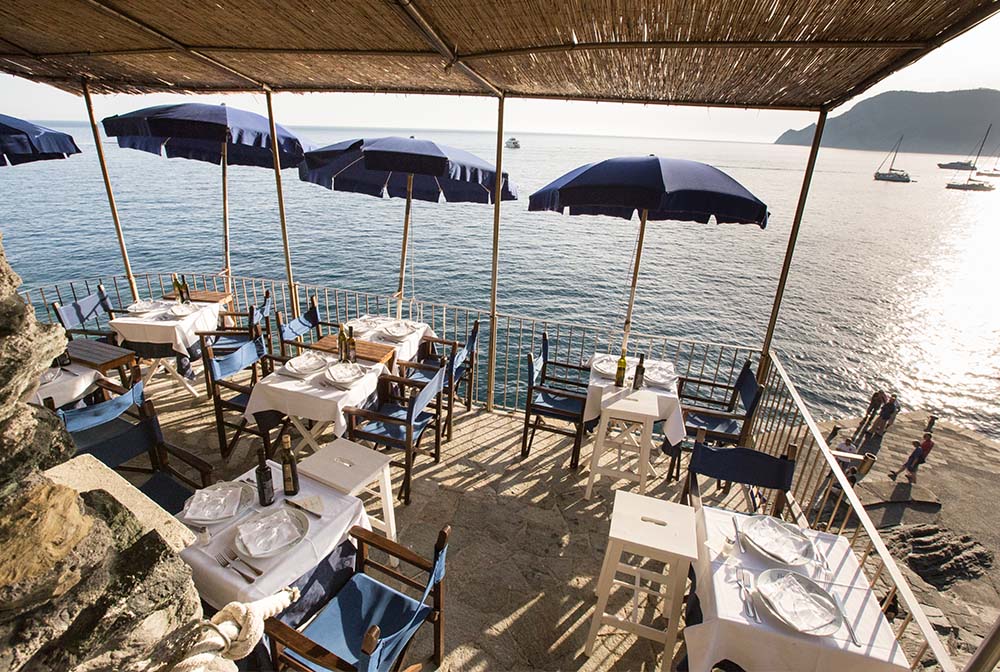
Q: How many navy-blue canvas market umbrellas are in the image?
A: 4